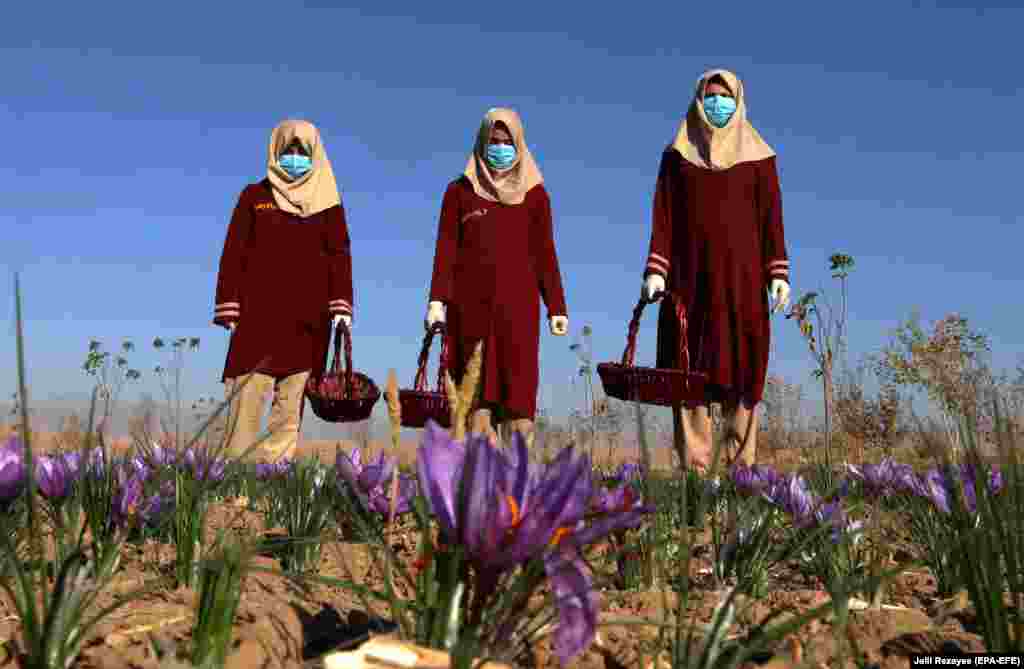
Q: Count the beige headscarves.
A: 3